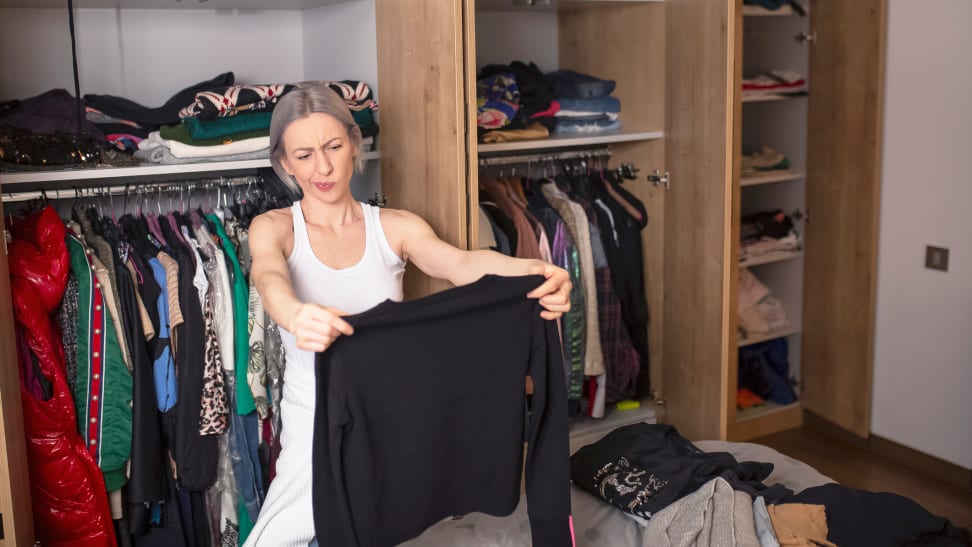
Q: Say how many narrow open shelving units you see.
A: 1